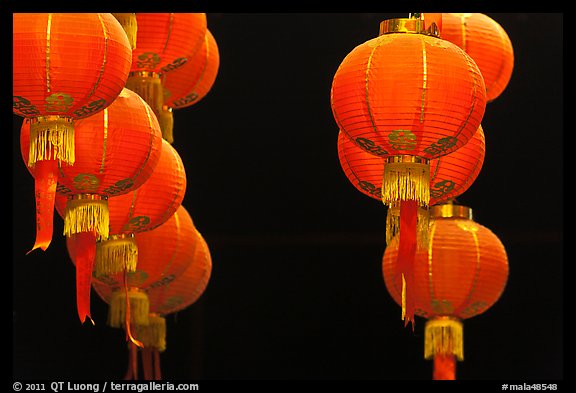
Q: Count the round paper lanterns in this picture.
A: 11